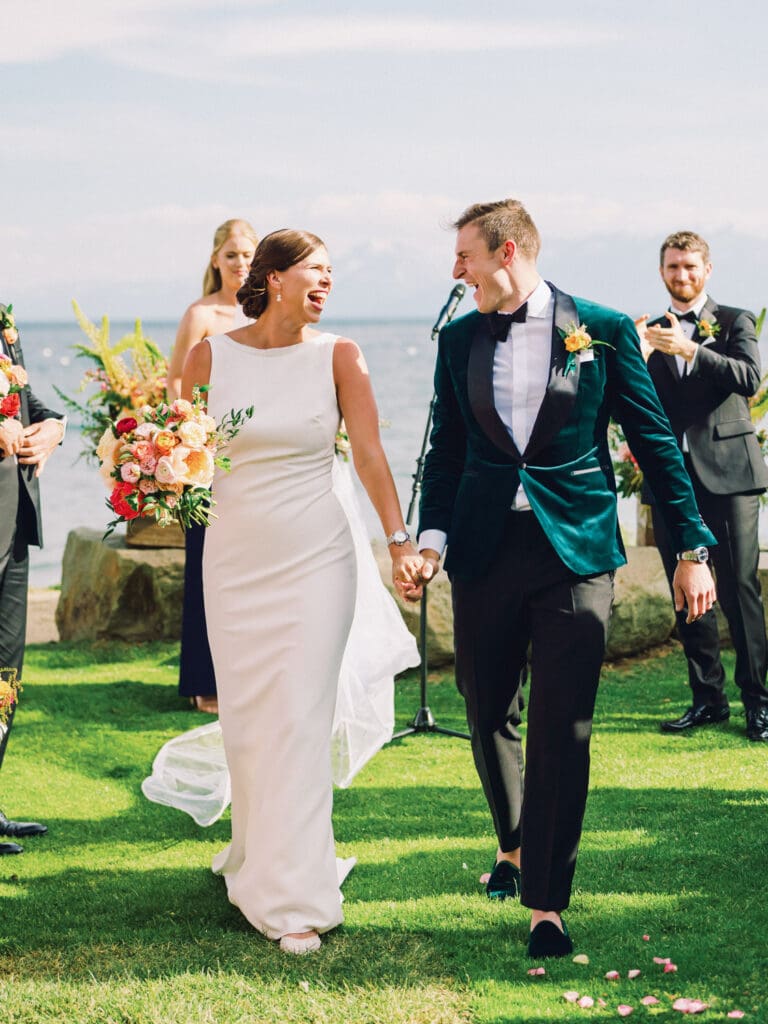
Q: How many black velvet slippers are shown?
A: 2